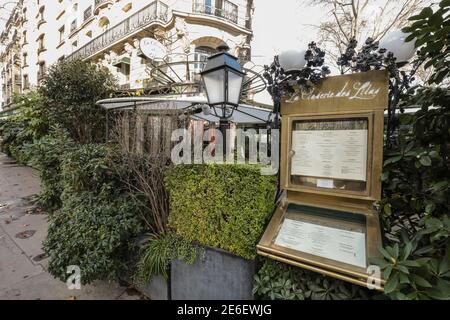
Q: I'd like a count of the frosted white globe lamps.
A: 2